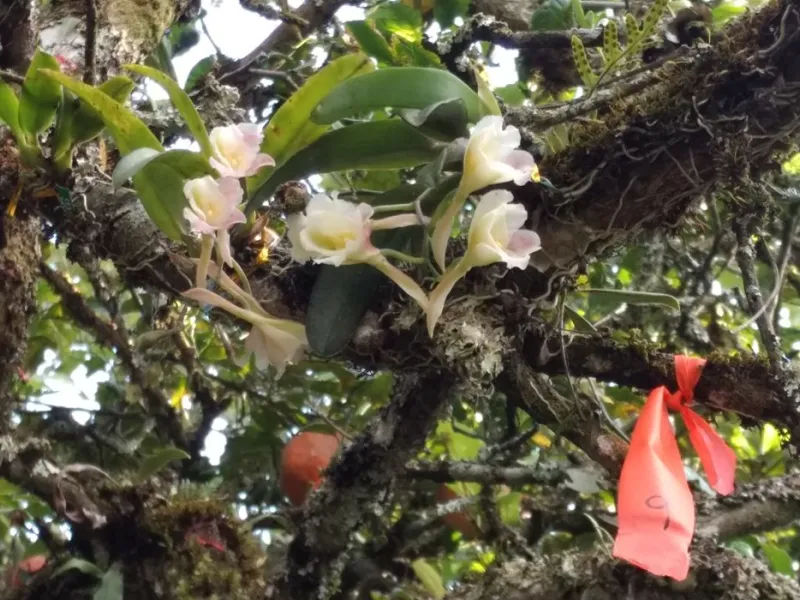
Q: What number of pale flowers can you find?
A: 6